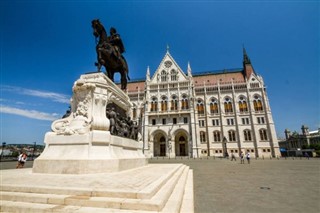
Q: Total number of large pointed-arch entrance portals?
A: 2